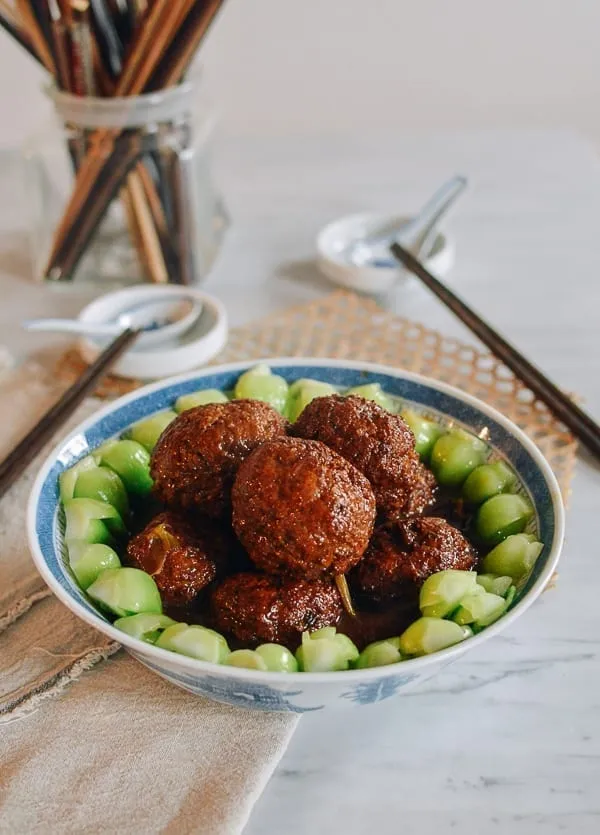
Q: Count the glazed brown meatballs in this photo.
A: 6